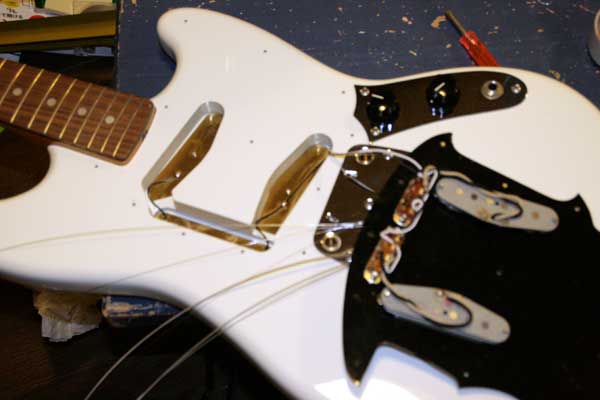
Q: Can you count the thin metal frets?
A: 10